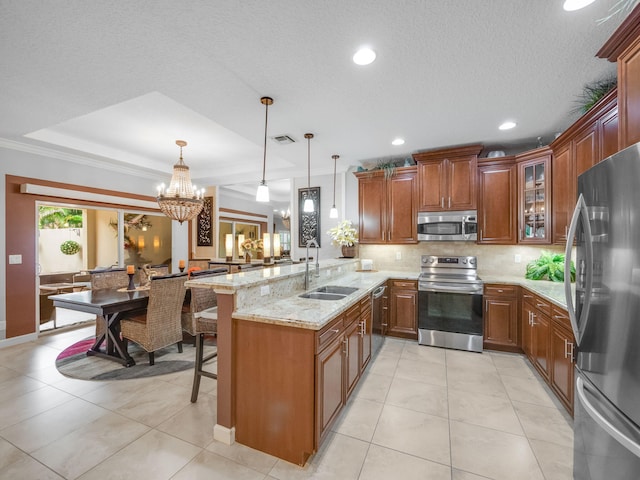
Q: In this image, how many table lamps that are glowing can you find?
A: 4